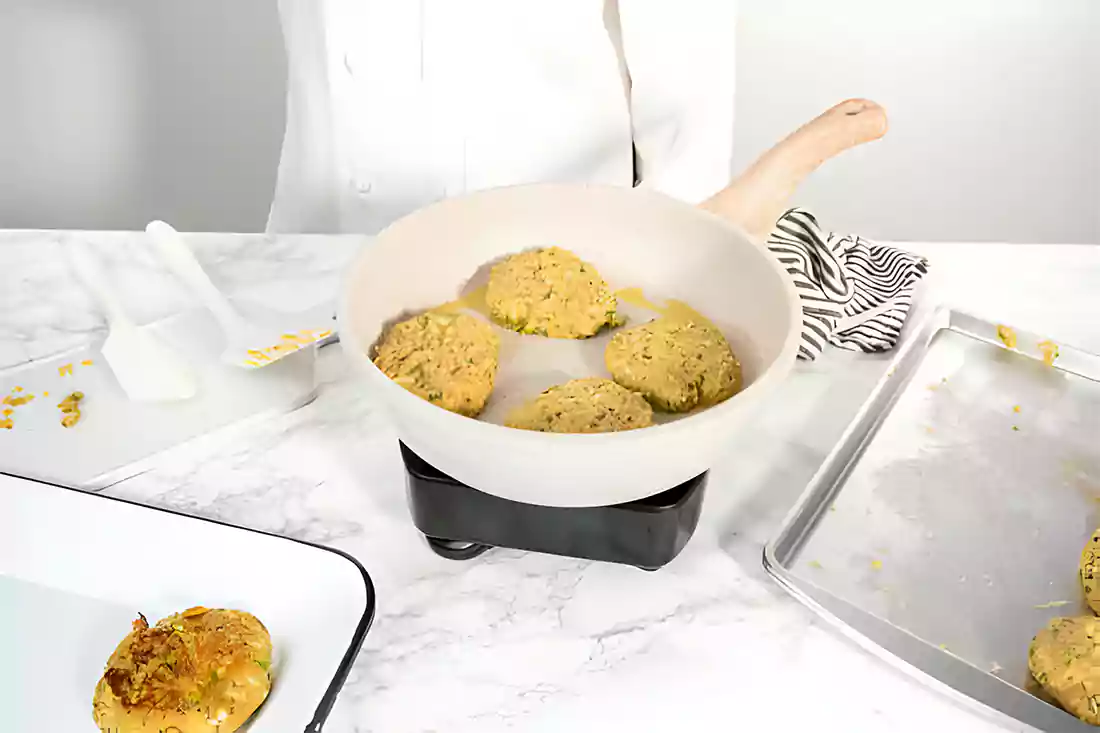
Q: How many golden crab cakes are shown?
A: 7